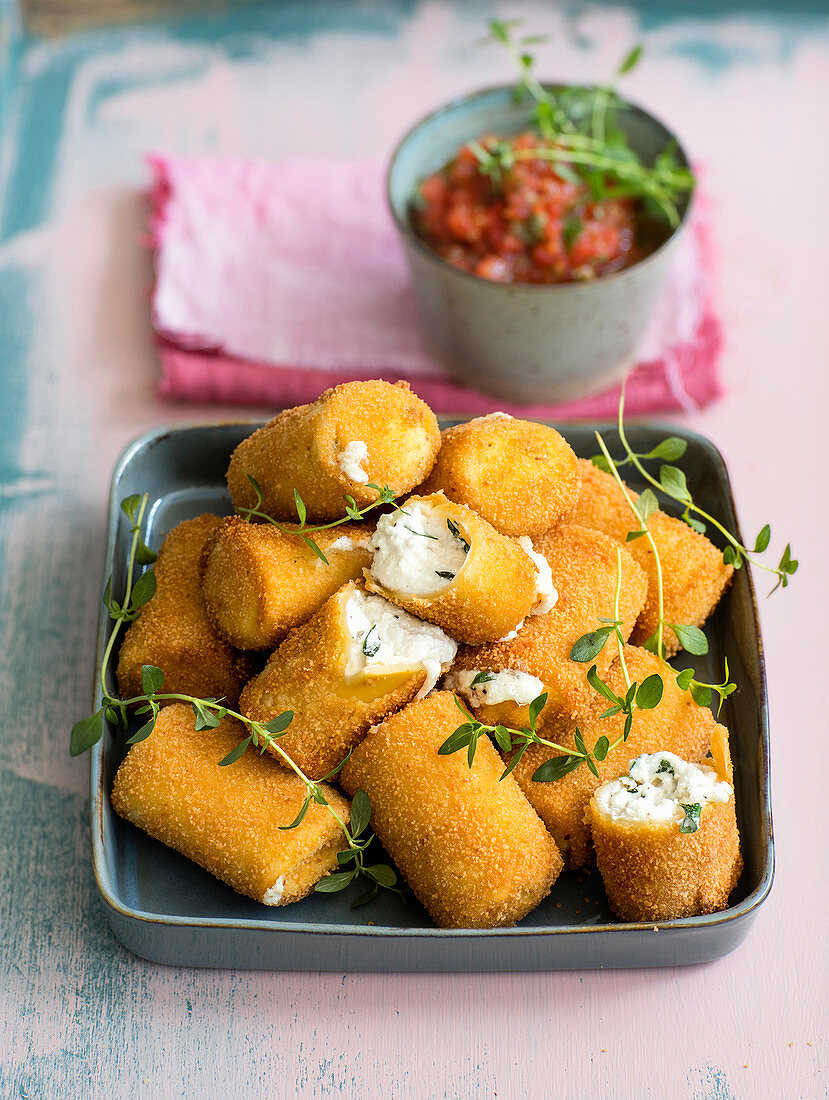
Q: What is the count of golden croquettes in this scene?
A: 12